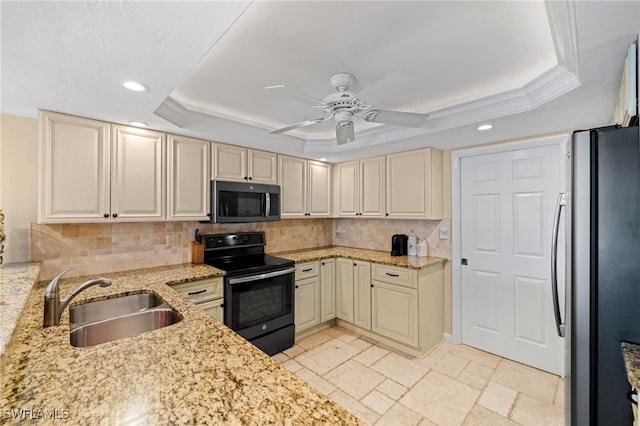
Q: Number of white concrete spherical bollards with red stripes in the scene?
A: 0